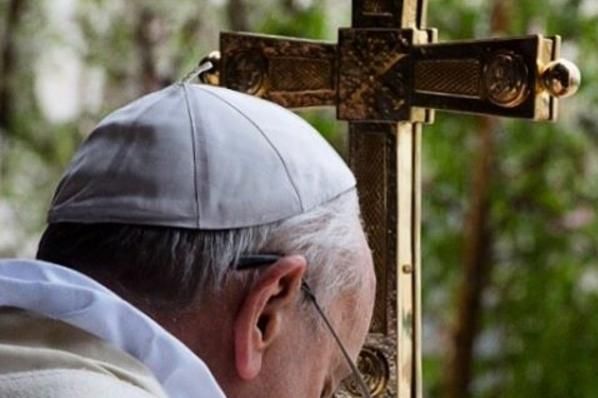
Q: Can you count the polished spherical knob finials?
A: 2